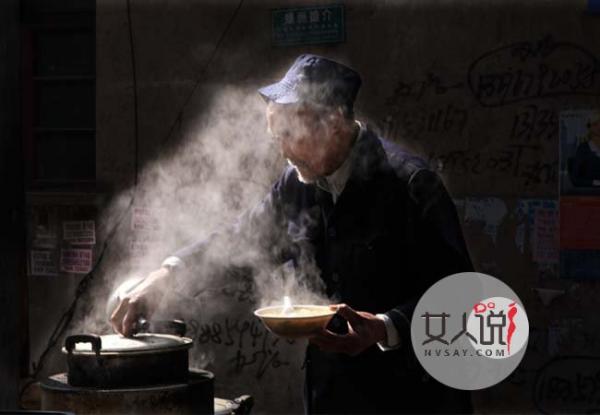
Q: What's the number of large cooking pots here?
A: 1